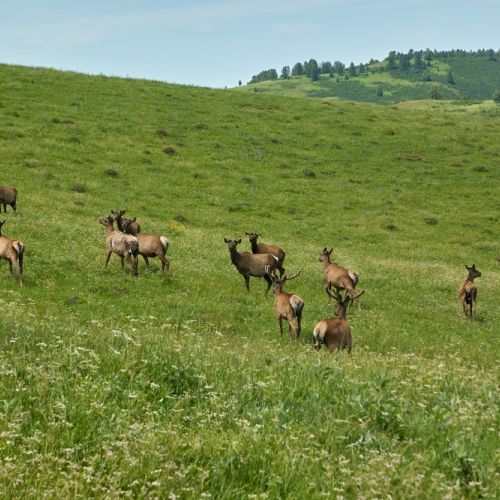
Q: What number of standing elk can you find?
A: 11